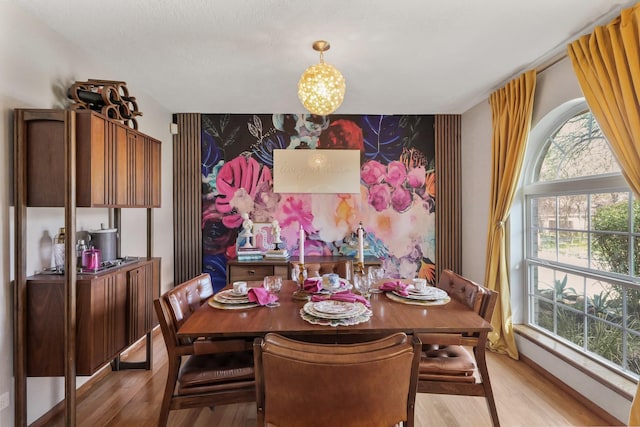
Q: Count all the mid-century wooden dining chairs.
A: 4